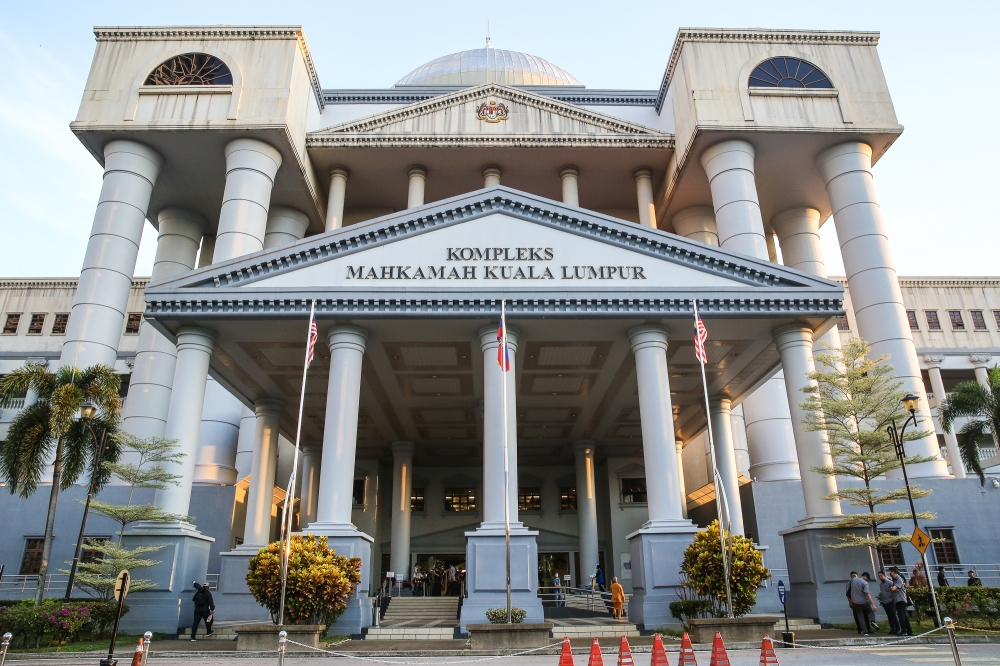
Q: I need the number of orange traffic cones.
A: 8